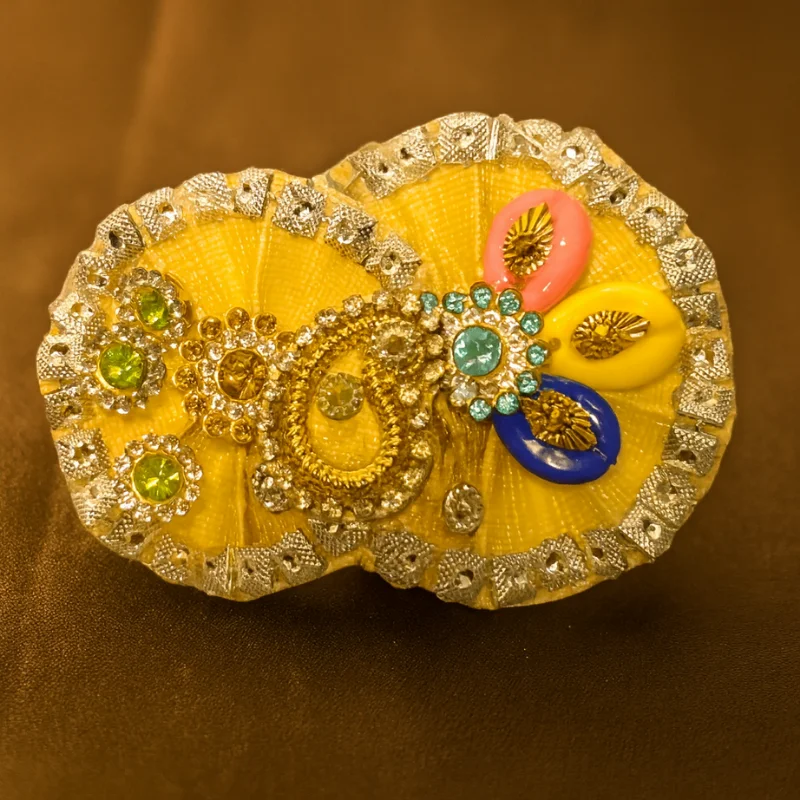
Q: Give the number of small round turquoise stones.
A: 9